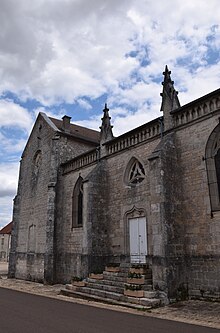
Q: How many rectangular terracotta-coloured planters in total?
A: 6